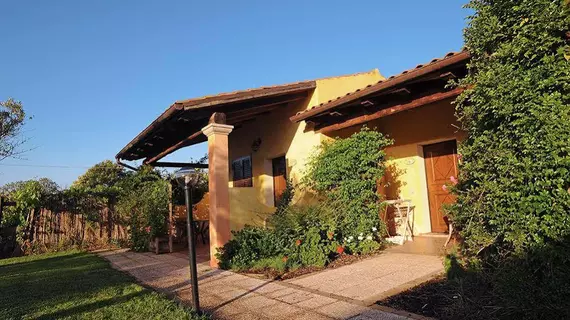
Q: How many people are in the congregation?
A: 0